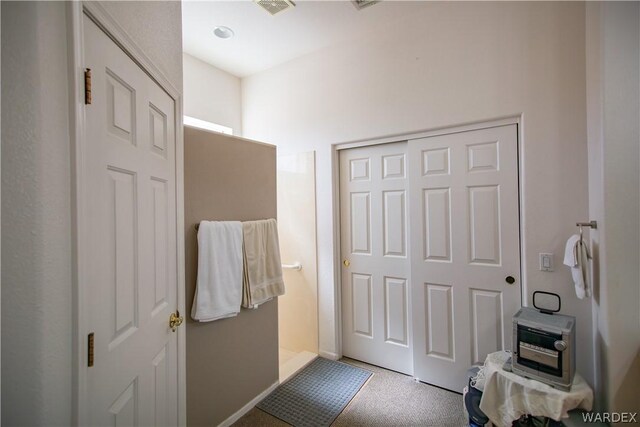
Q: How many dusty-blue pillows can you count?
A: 0